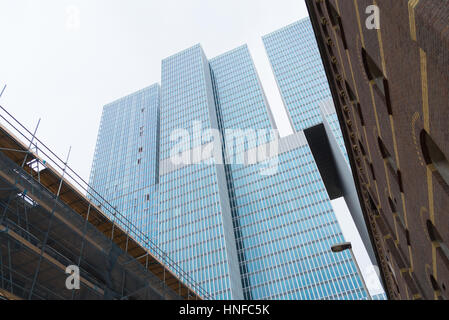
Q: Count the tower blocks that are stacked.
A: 4